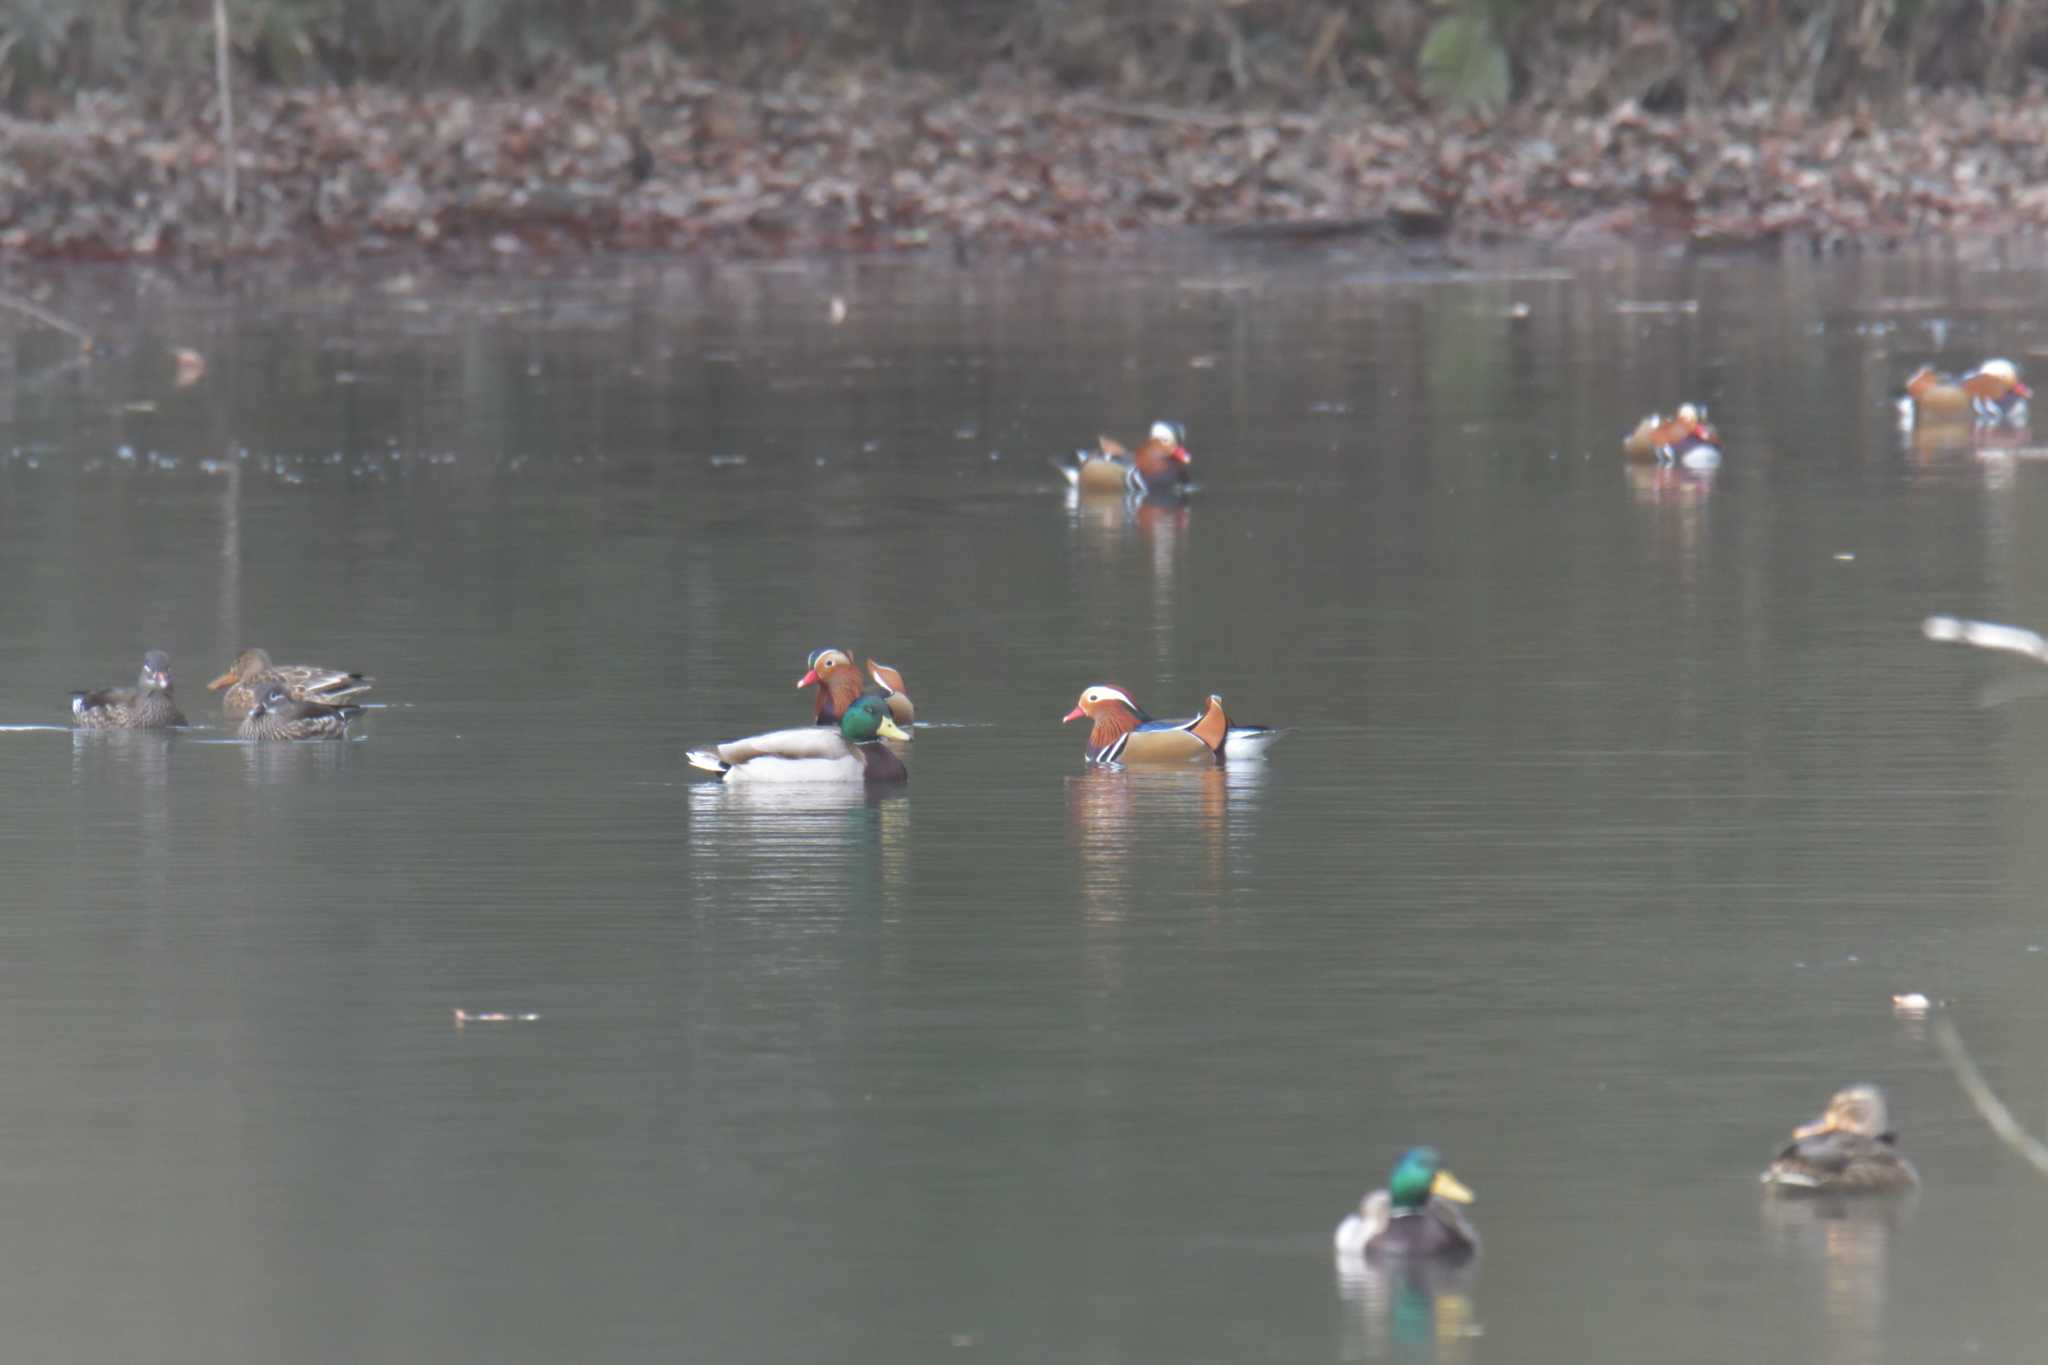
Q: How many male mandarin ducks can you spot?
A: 5